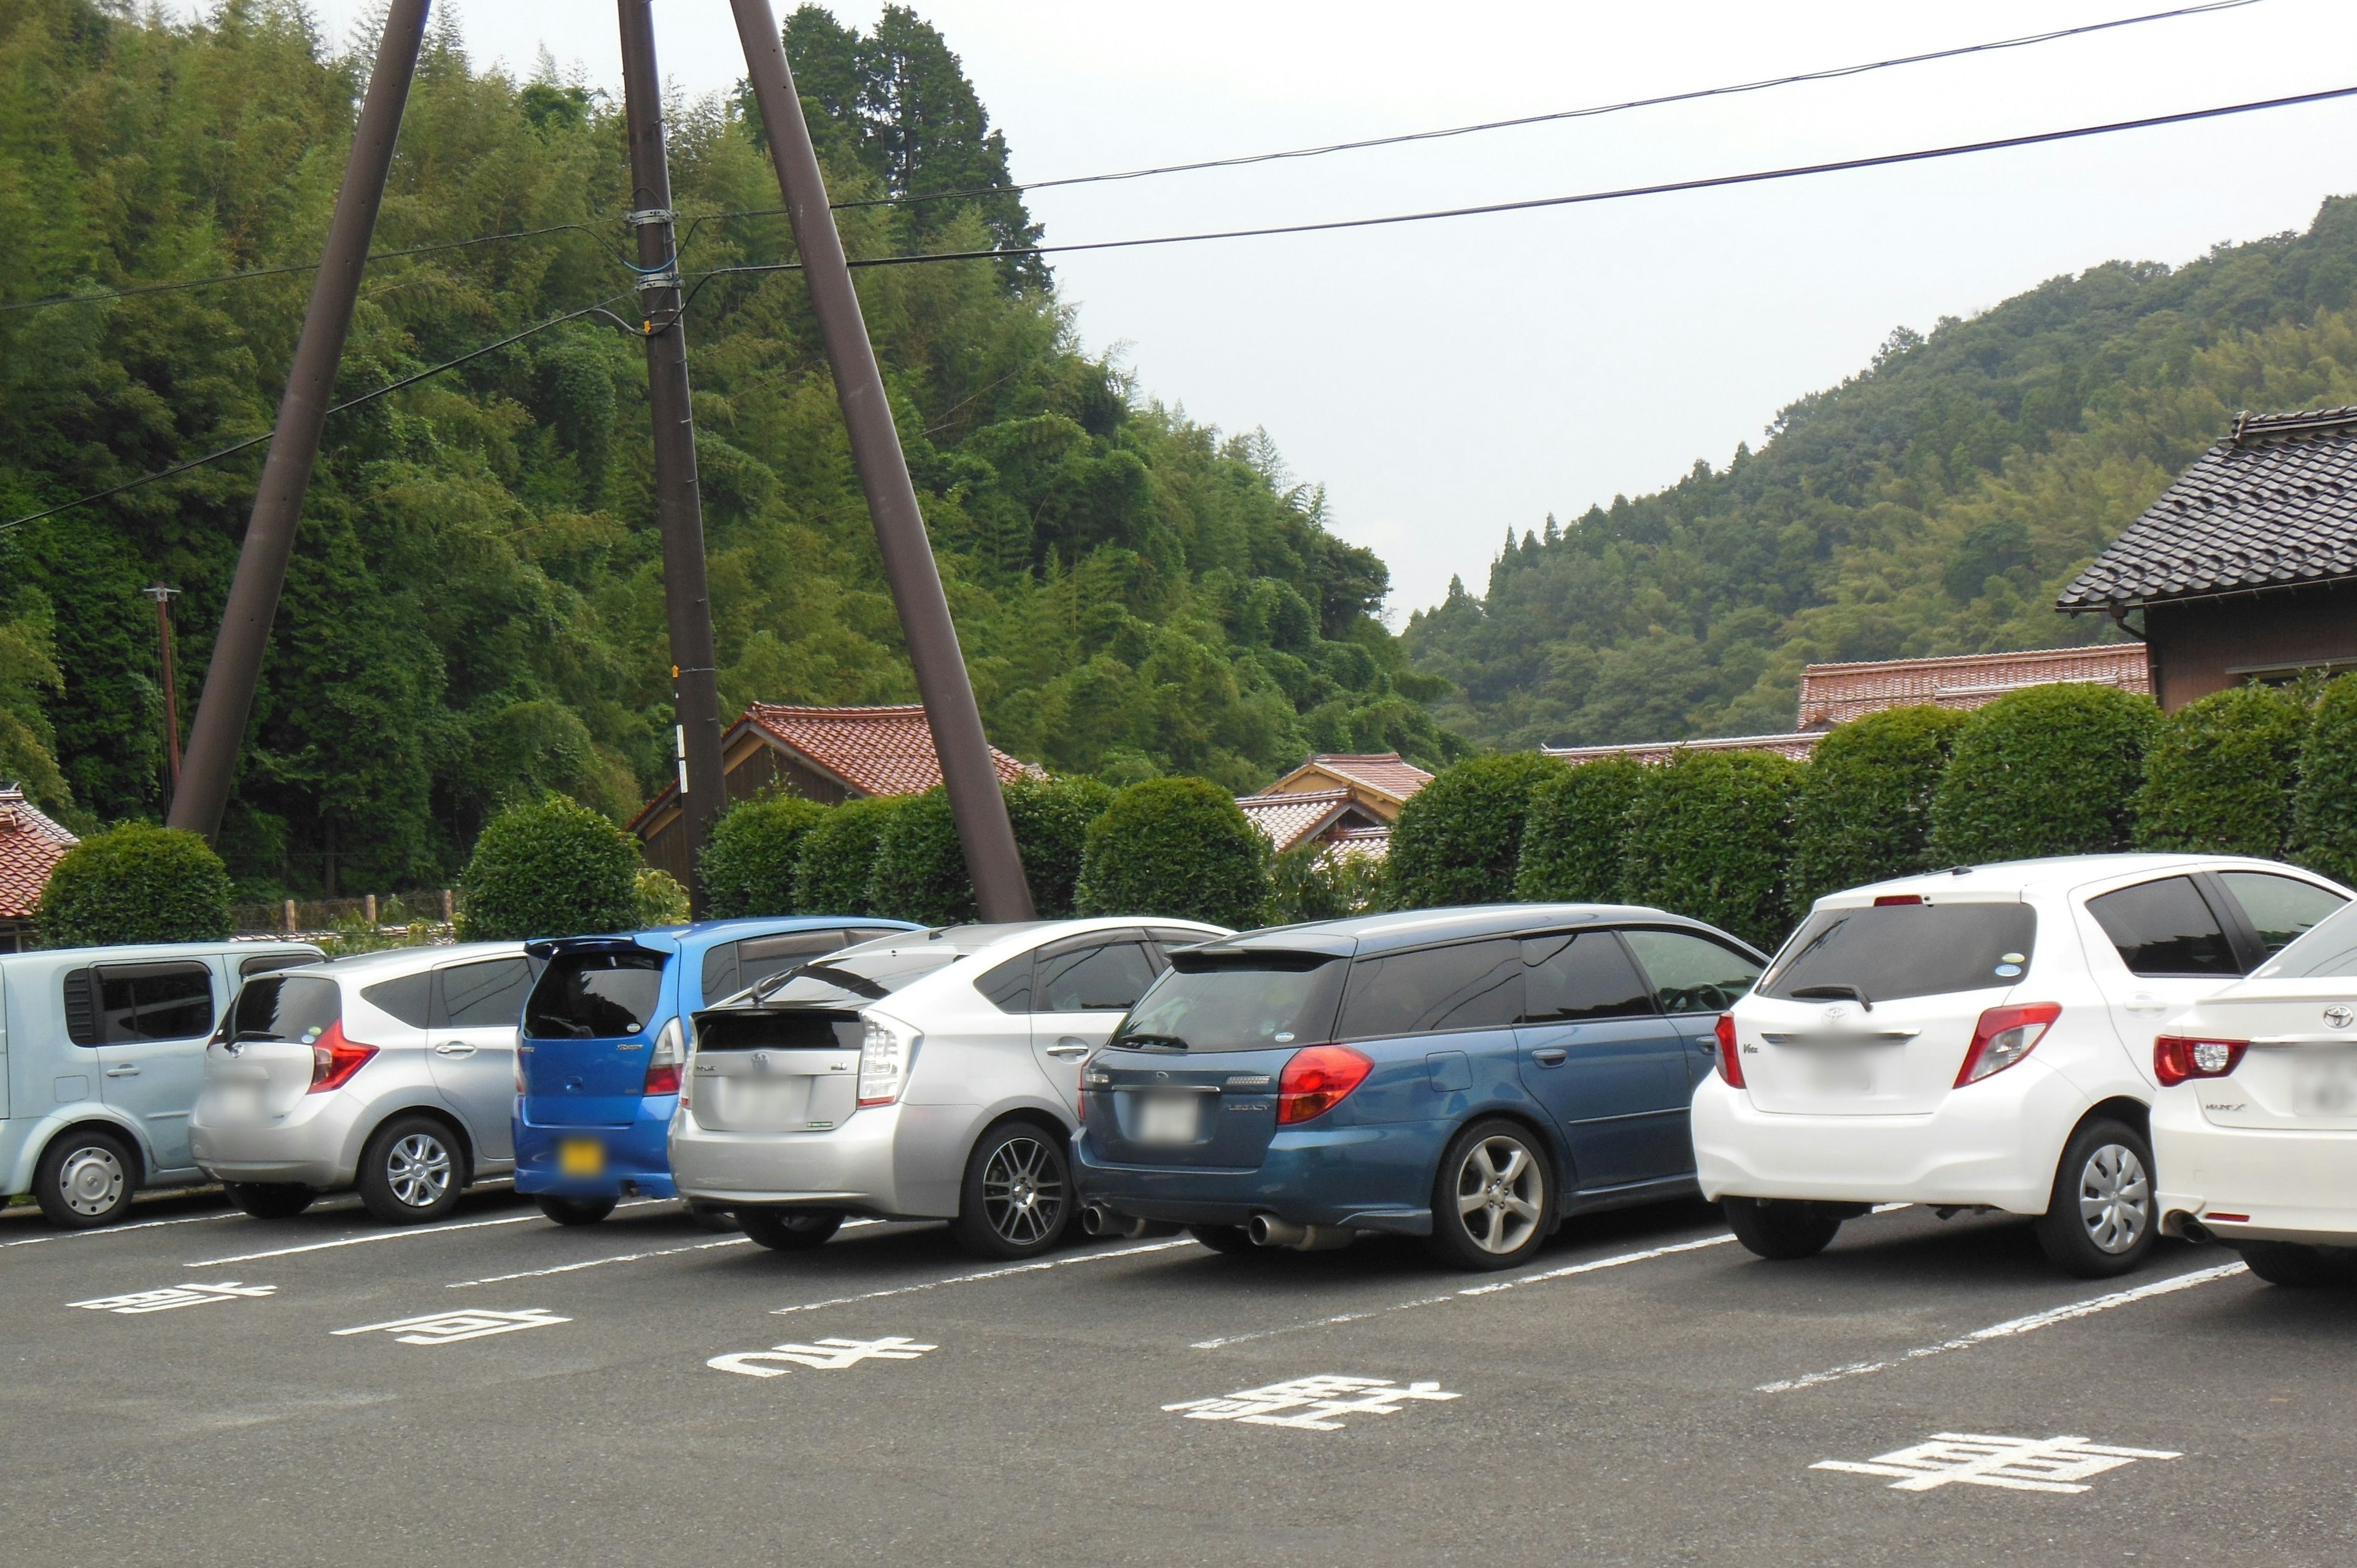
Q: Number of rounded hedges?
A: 14